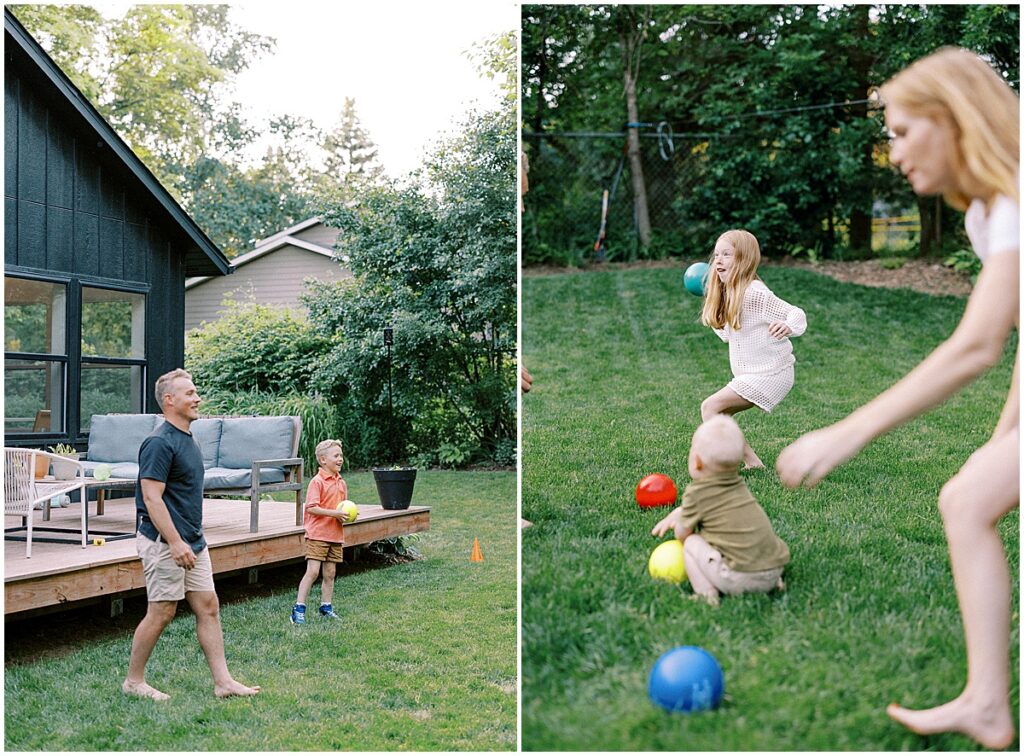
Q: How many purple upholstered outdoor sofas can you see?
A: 0